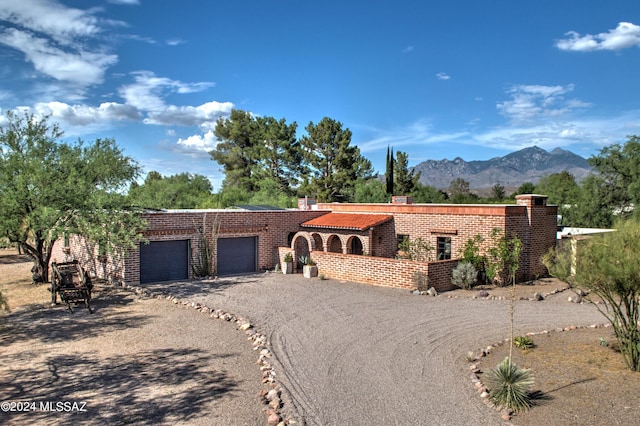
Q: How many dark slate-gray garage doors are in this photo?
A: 2